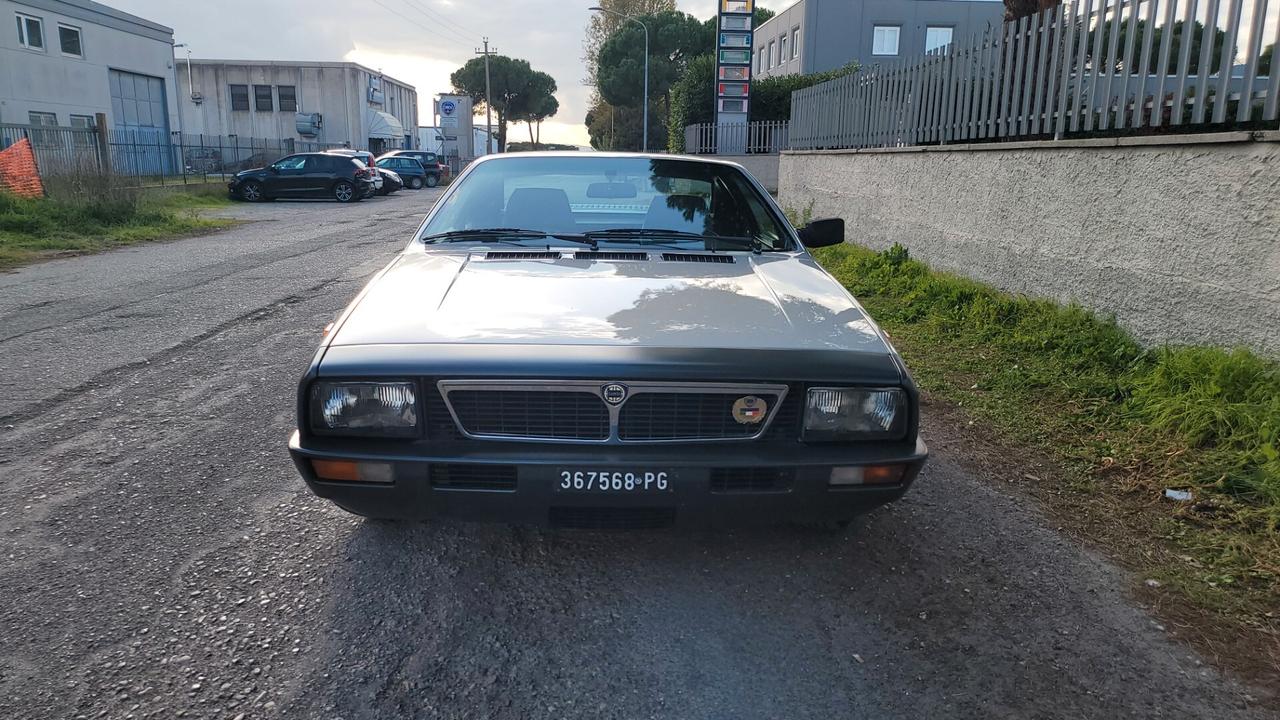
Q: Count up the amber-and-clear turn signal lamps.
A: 2